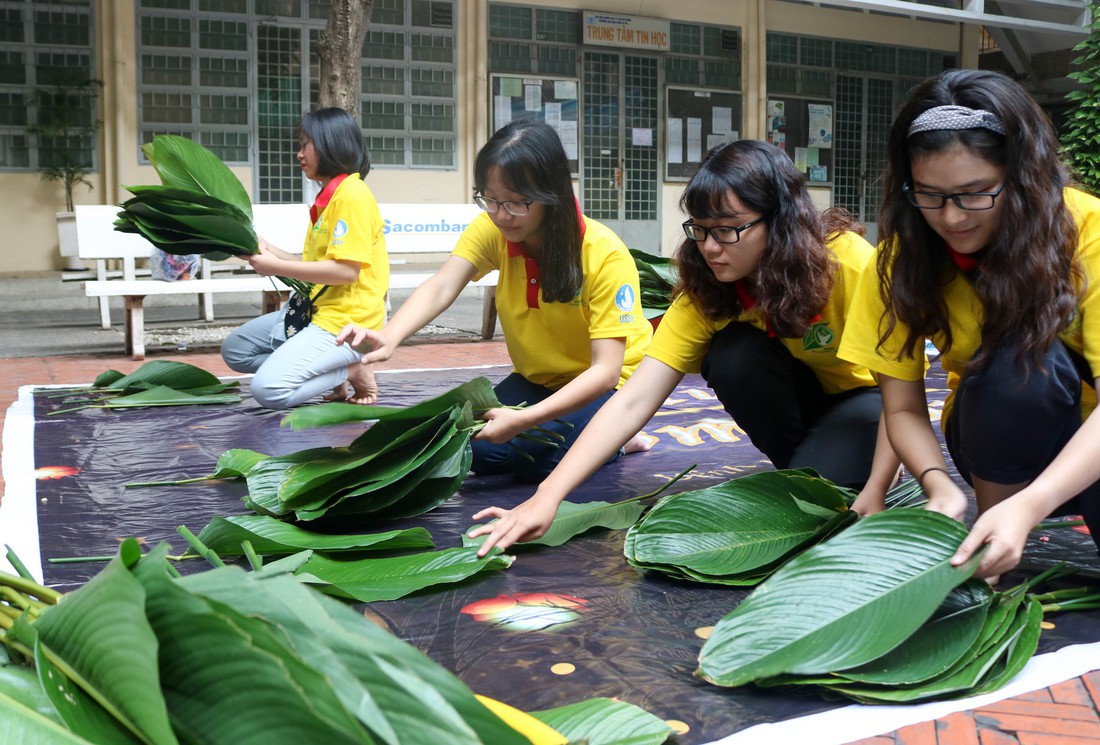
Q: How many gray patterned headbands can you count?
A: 1